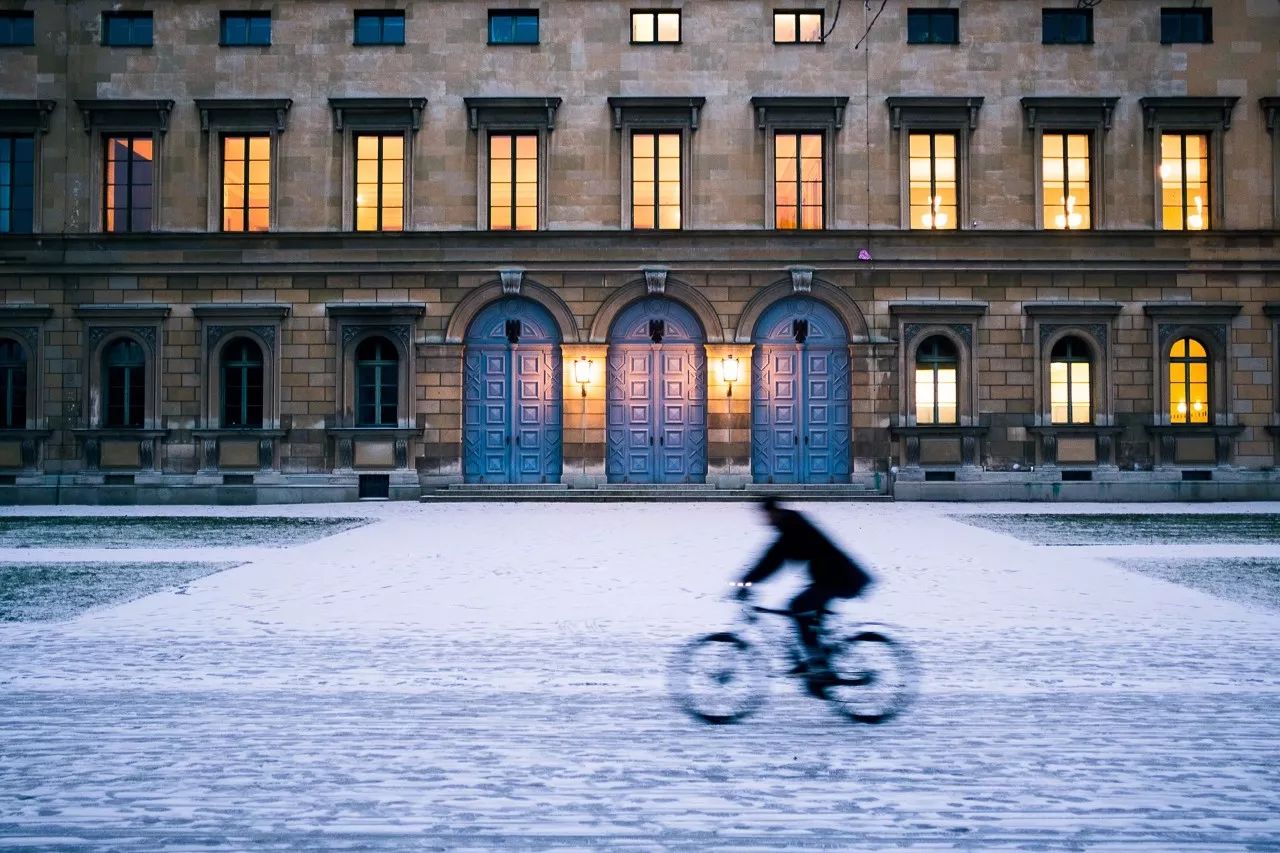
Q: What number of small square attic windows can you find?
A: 10